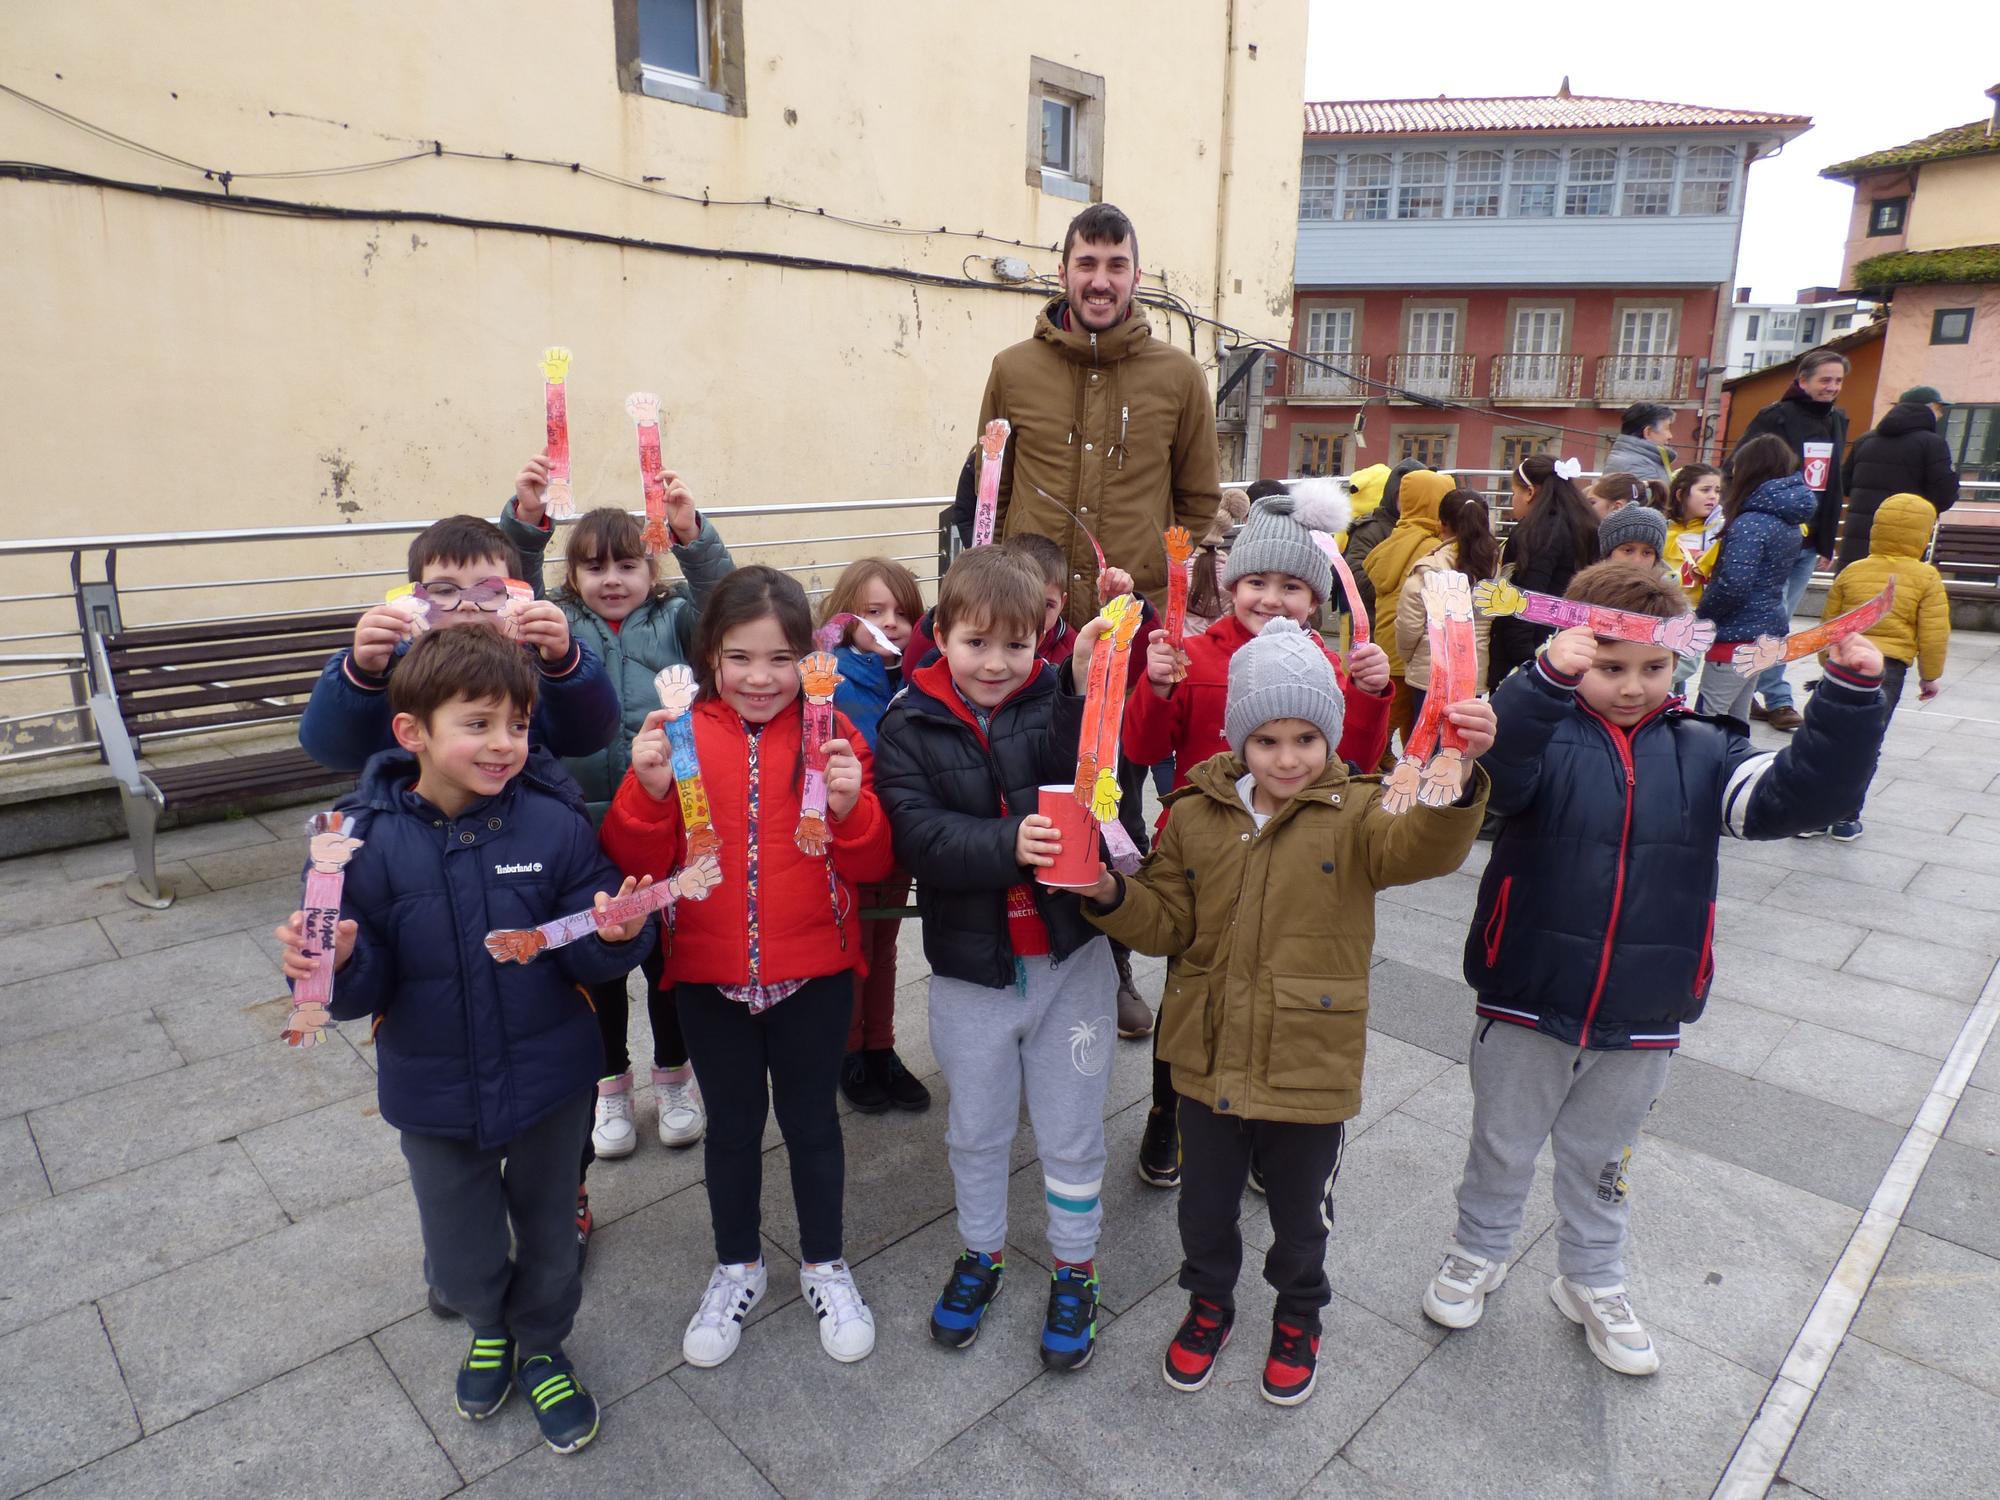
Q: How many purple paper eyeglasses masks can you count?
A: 1